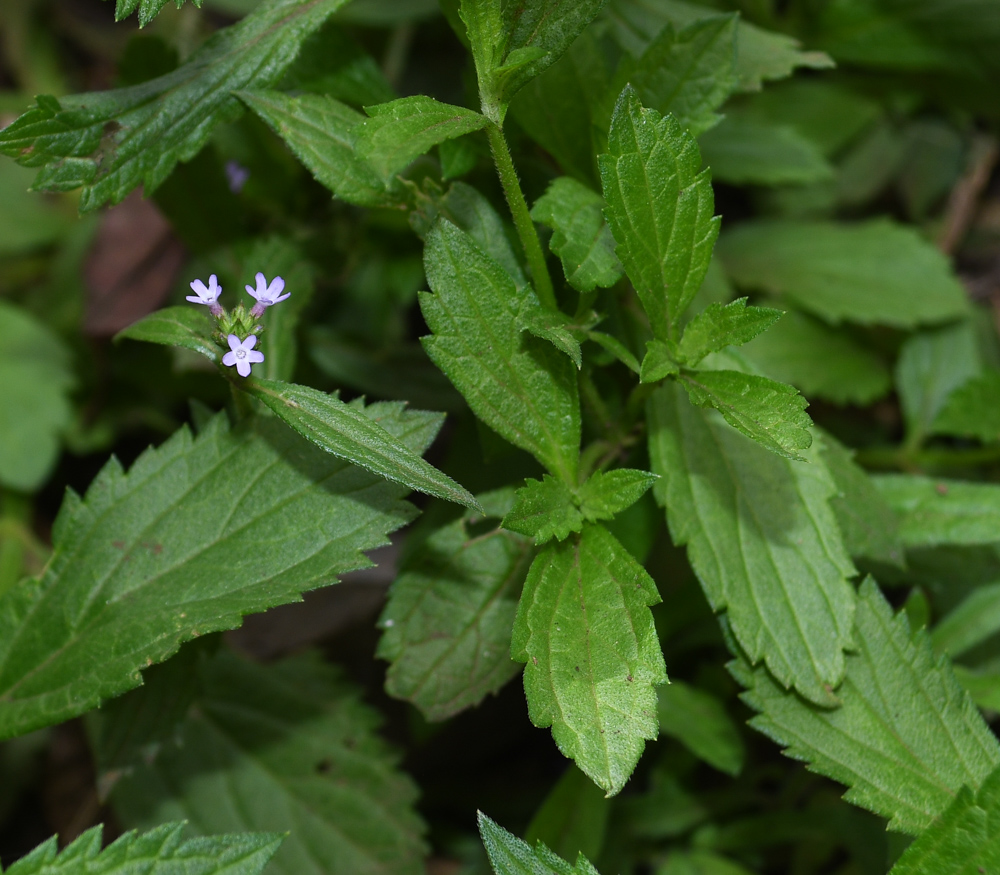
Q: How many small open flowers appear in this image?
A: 3